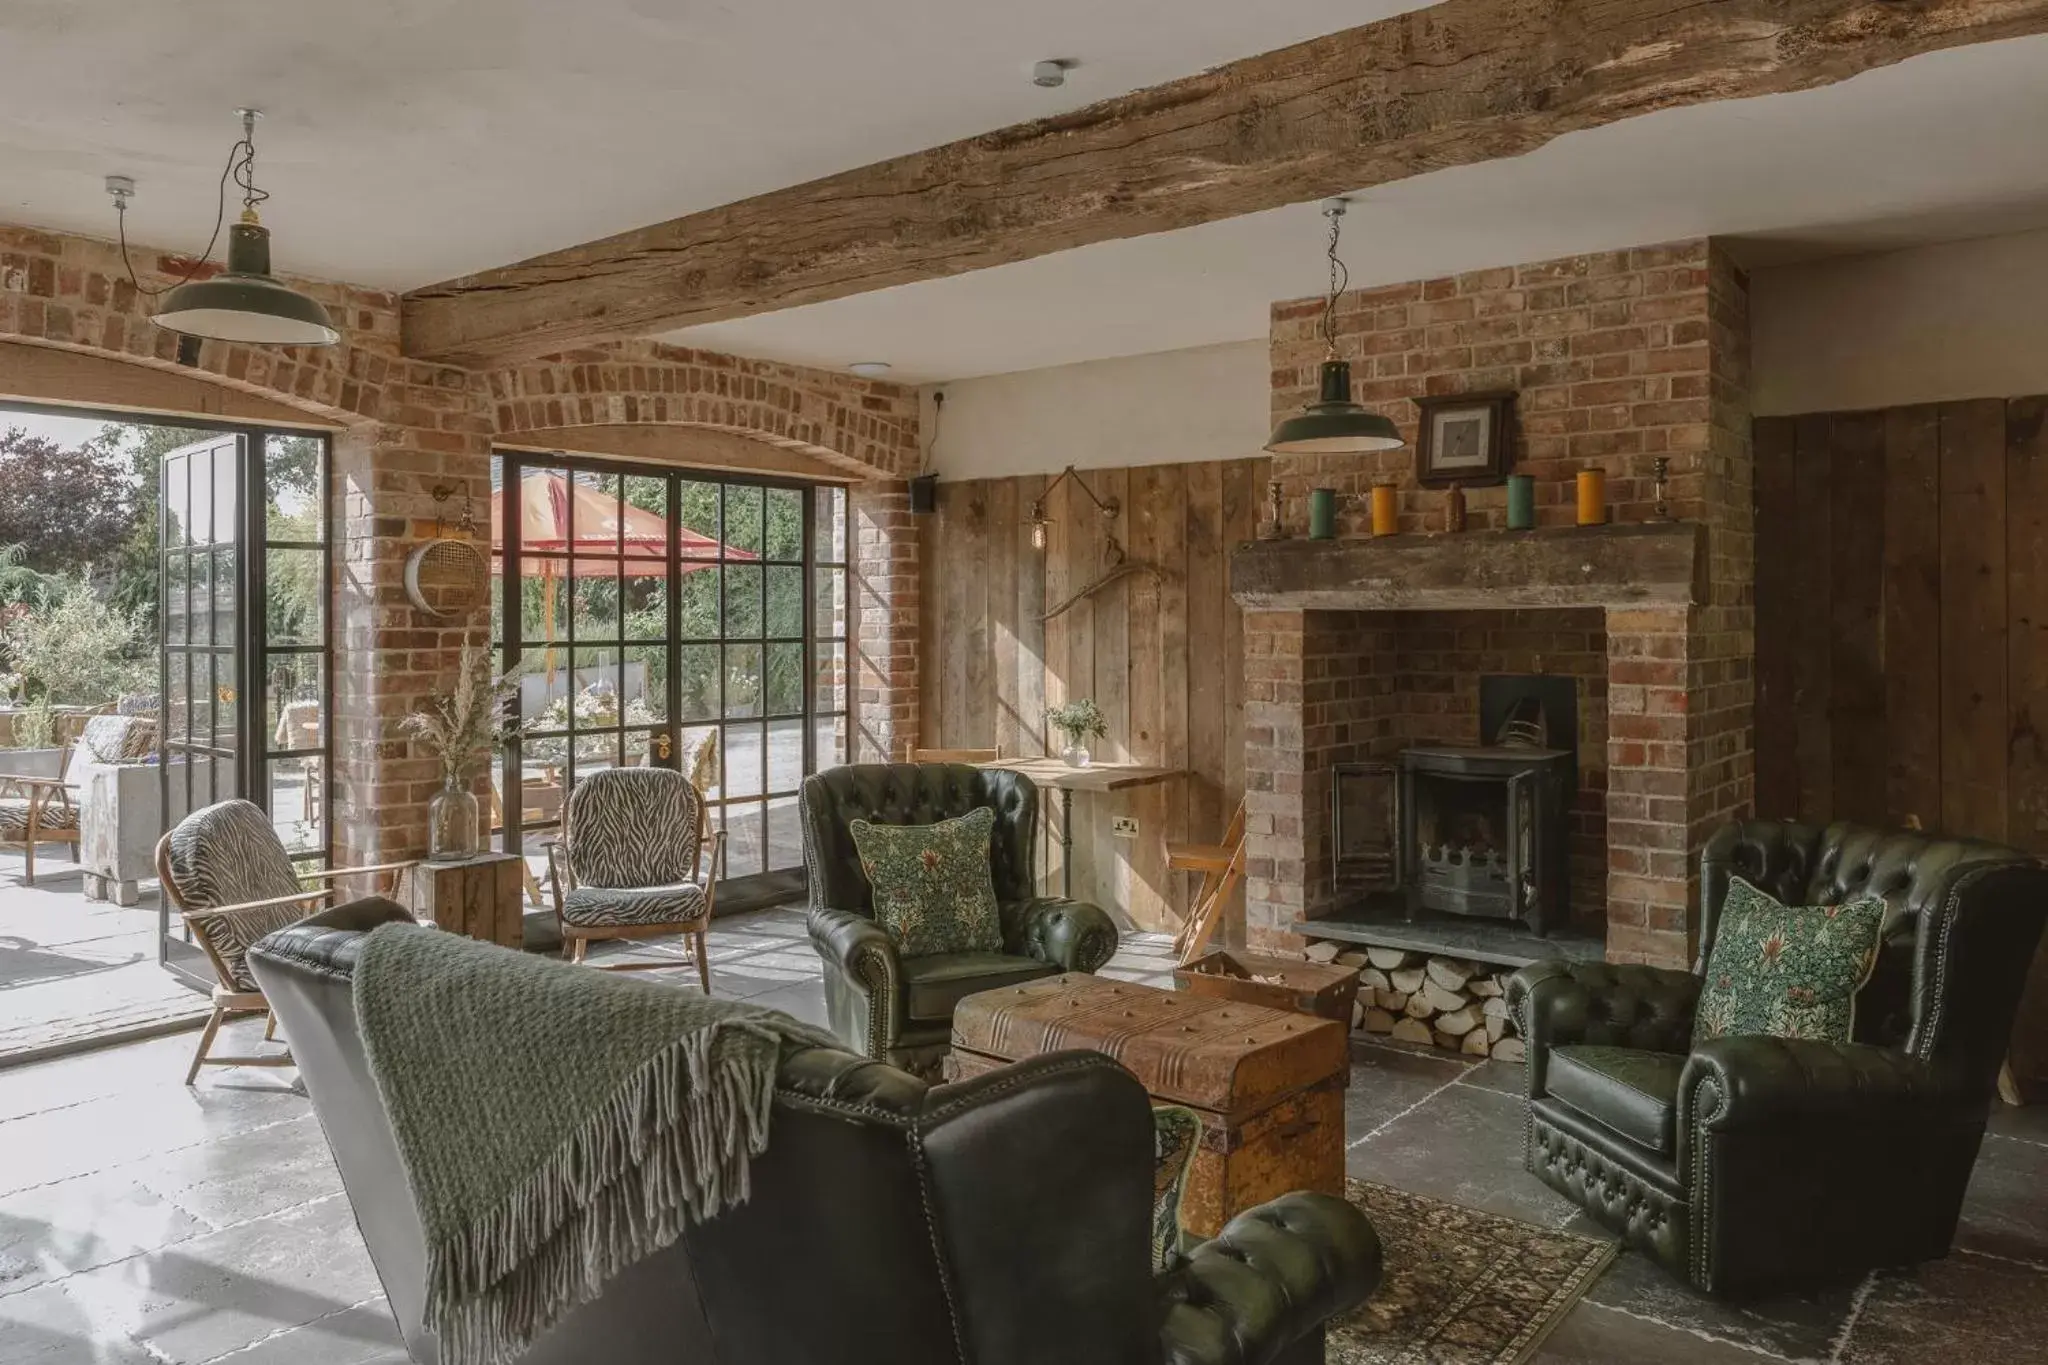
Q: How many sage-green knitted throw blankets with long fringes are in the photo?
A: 1